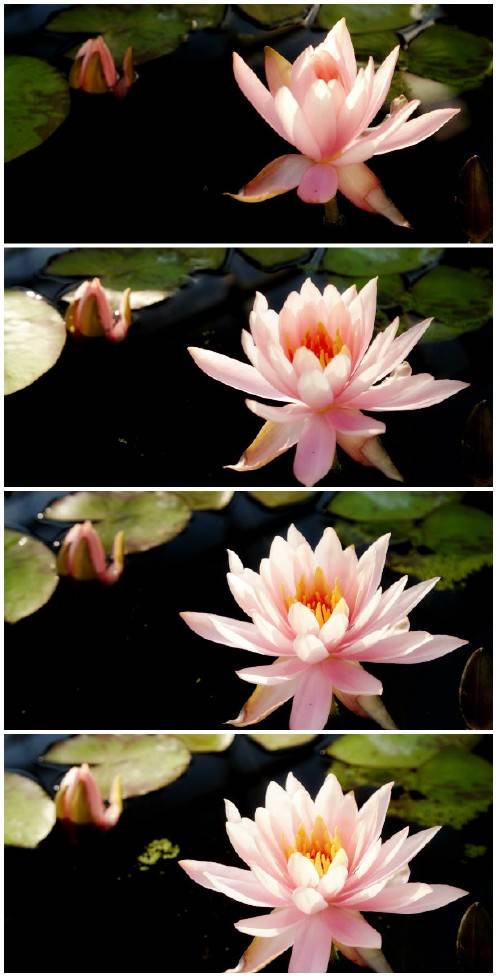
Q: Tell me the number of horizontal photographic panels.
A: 4